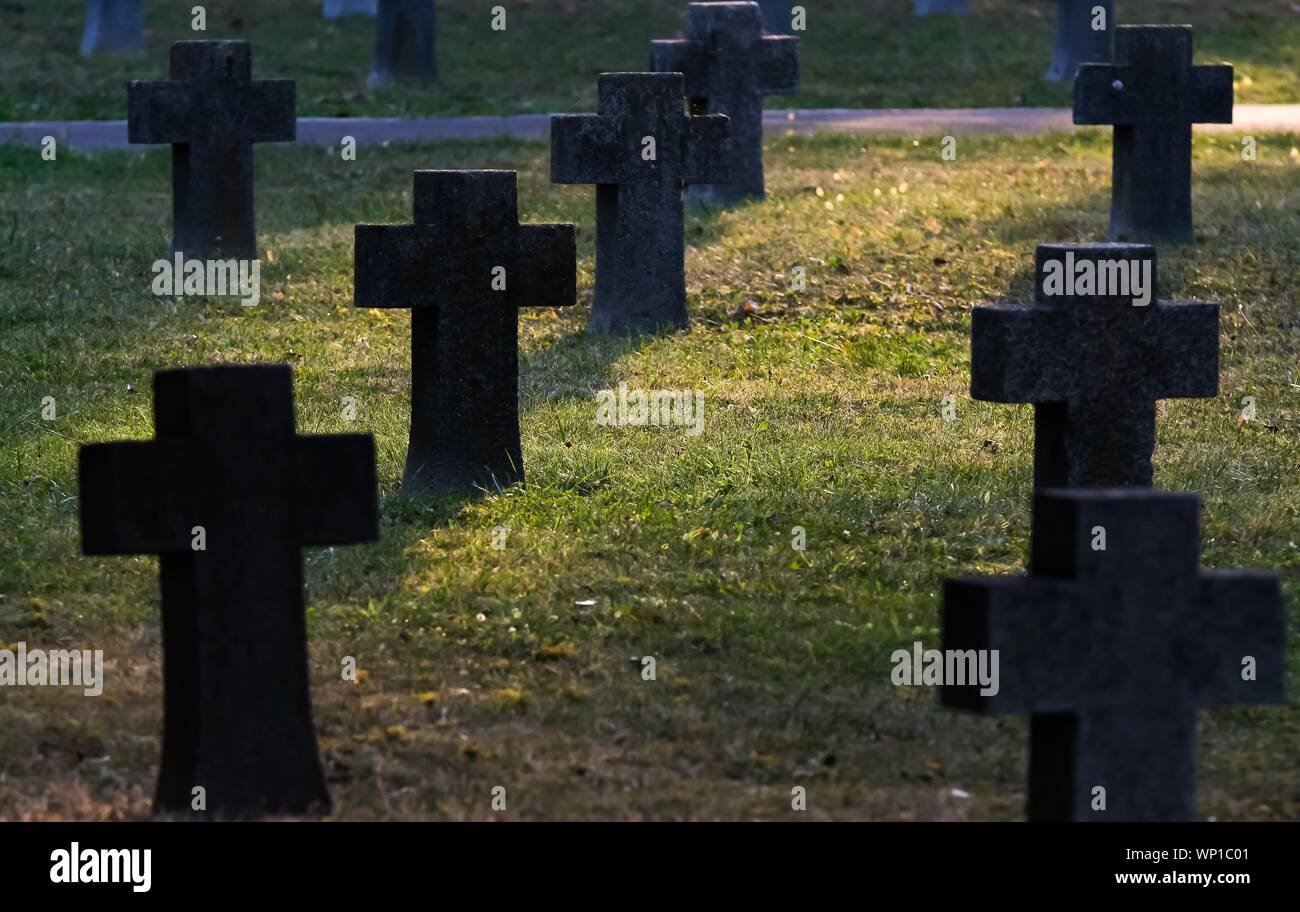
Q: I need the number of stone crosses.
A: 8